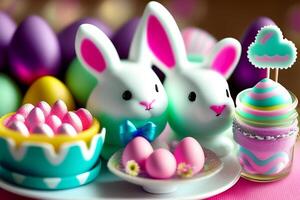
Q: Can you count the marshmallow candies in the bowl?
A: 11